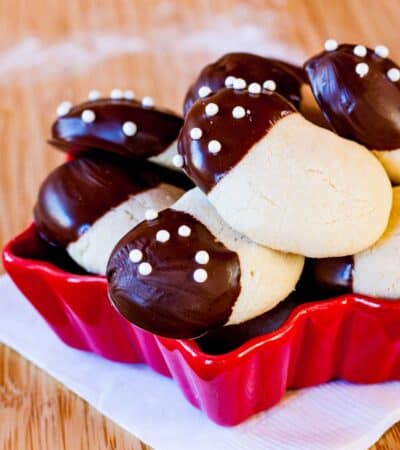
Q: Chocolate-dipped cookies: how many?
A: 7